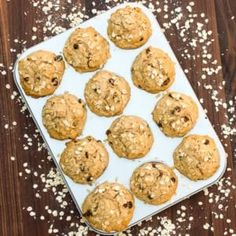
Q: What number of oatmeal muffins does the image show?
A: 12